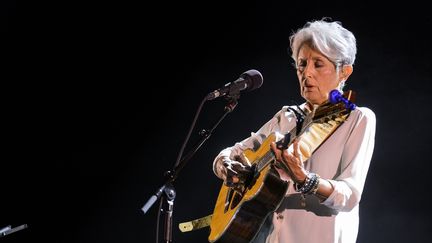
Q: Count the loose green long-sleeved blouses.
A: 0